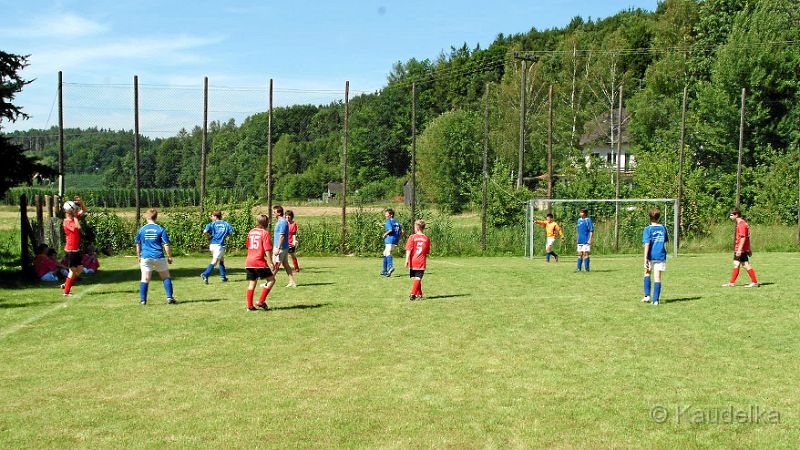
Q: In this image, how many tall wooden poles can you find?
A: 12